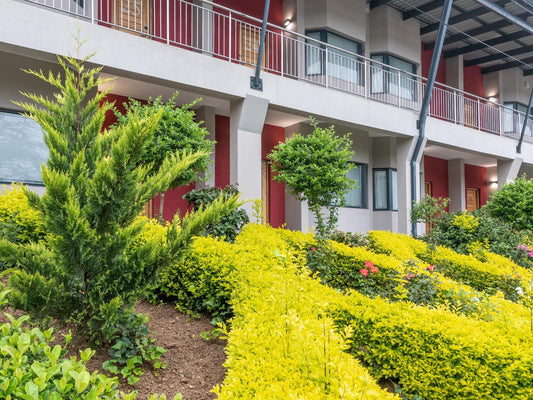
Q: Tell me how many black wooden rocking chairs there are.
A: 0